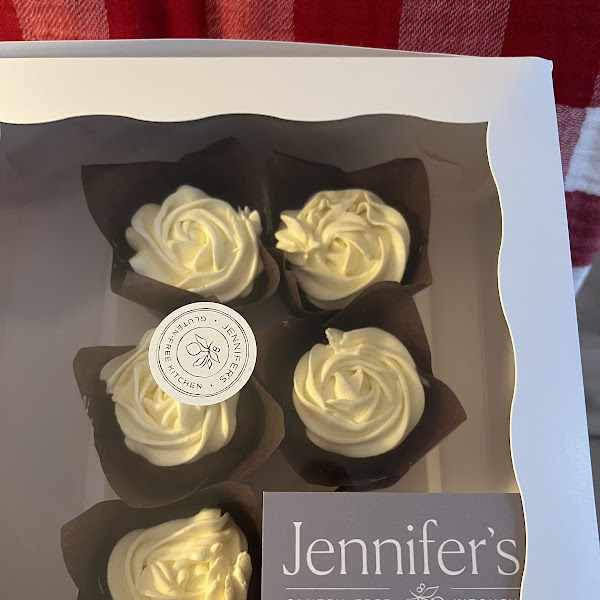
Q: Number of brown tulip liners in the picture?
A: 5